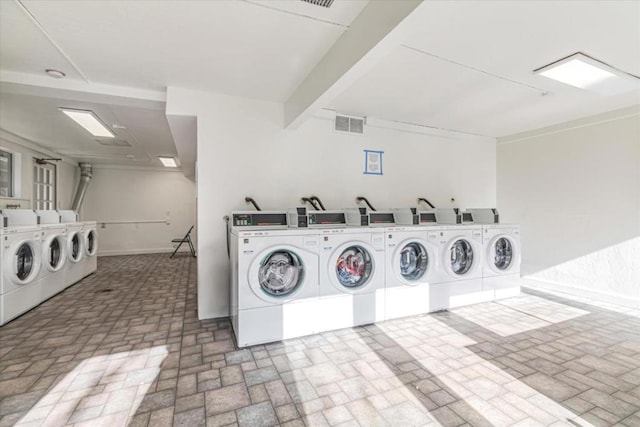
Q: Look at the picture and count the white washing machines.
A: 9